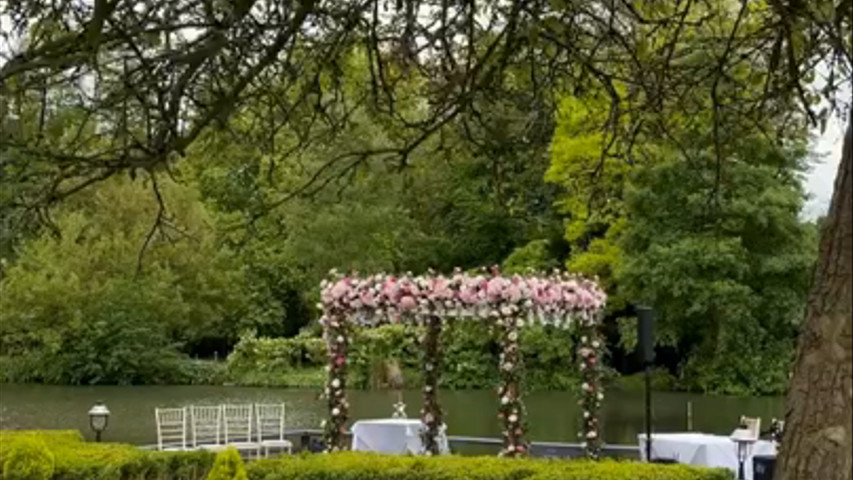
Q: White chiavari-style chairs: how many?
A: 4